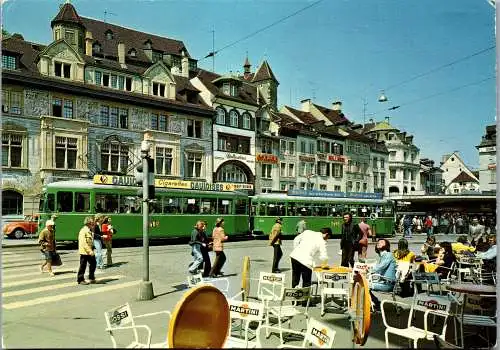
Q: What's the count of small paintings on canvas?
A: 0